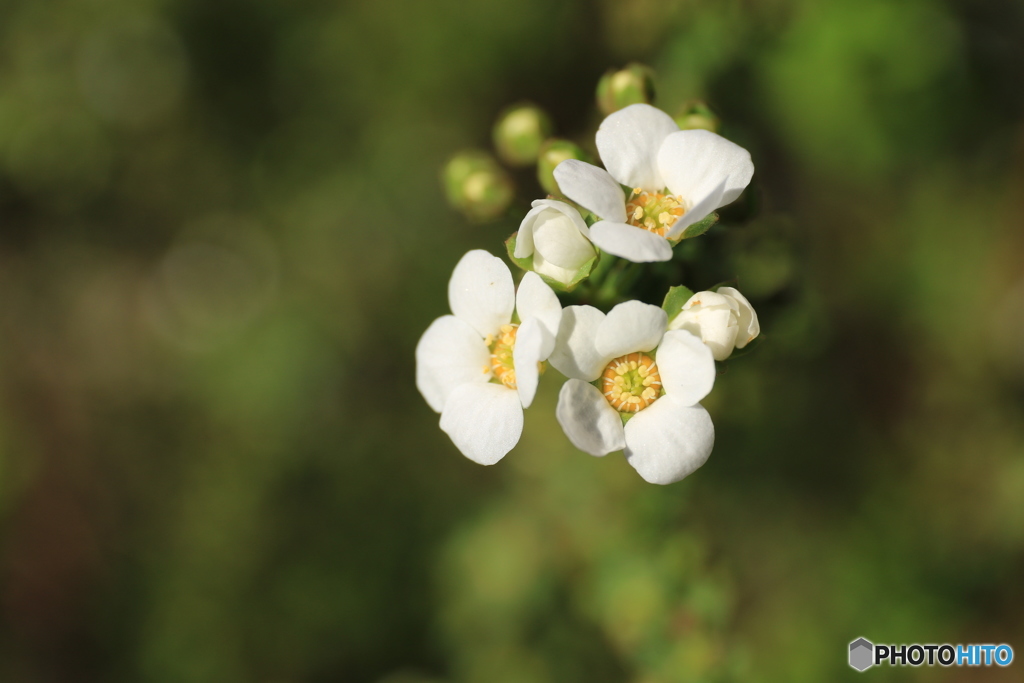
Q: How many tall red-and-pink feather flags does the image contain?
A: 0